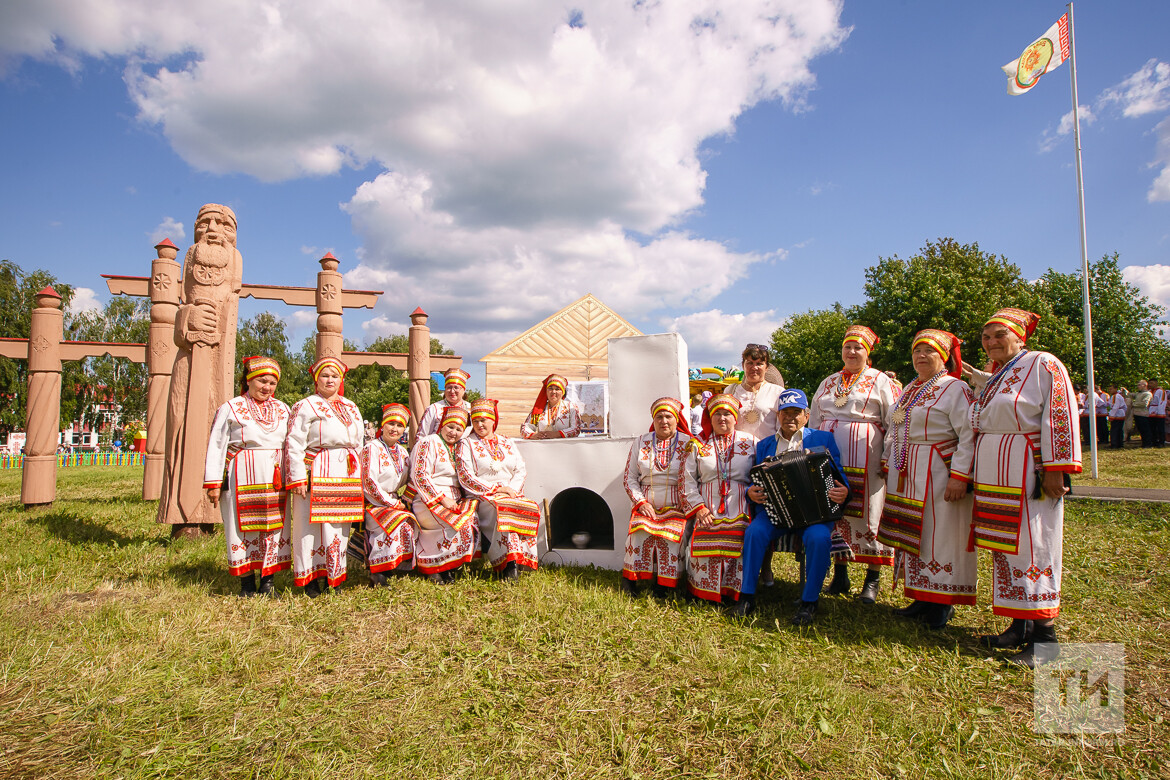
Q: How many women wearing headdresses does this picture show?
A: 12